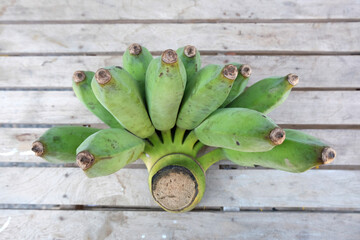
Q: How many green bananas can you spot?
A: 12